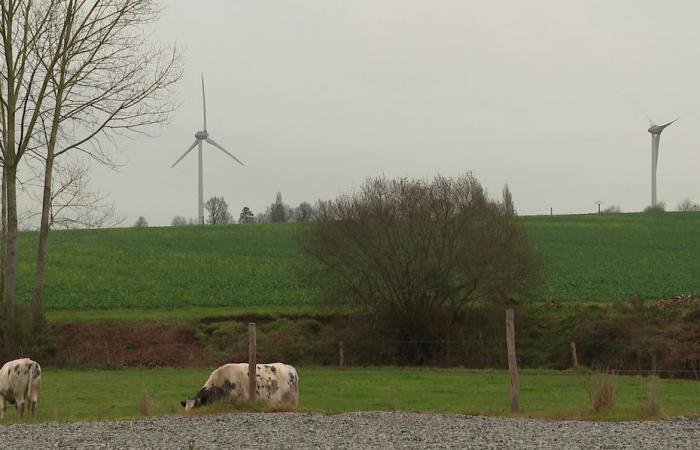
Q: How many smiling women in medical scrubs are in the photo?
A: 0